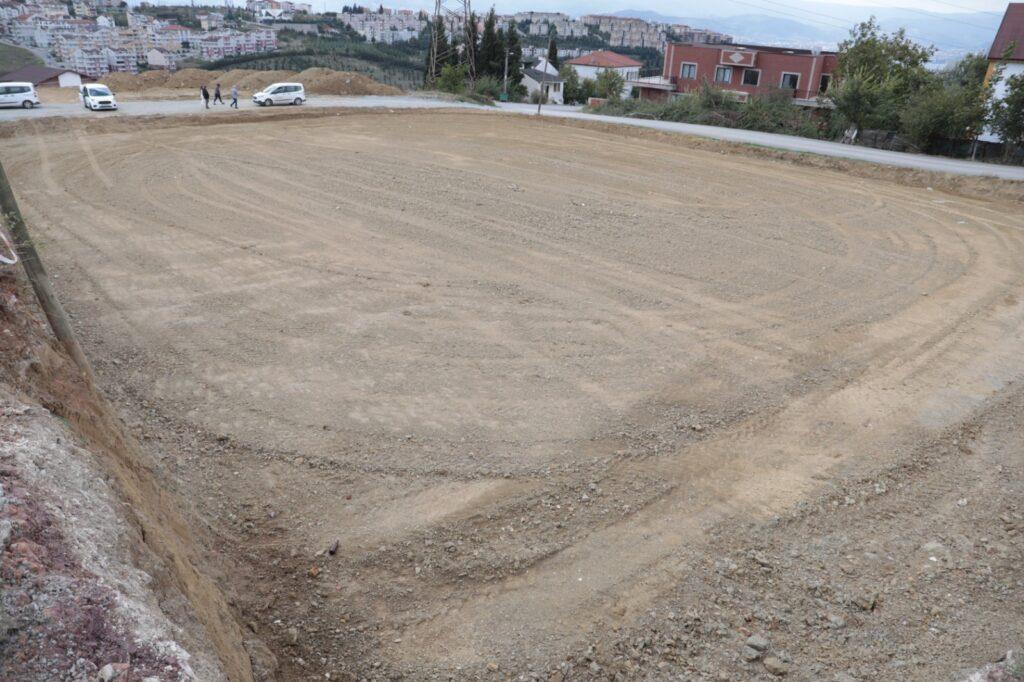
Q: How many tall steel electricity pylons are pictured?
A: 1